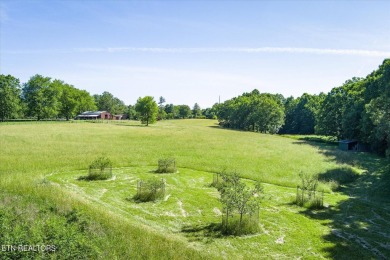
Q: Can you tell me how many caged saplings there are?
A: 6